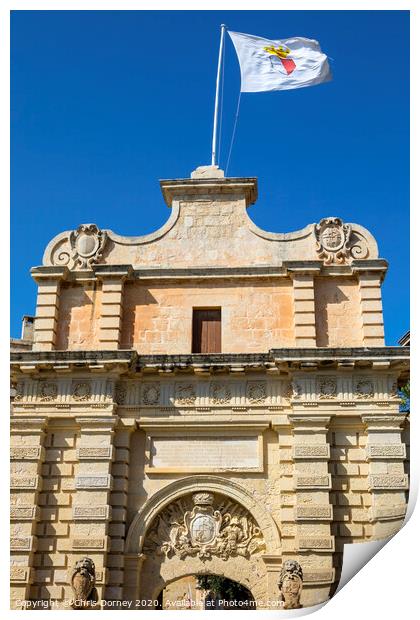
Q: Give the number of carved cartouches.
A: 3